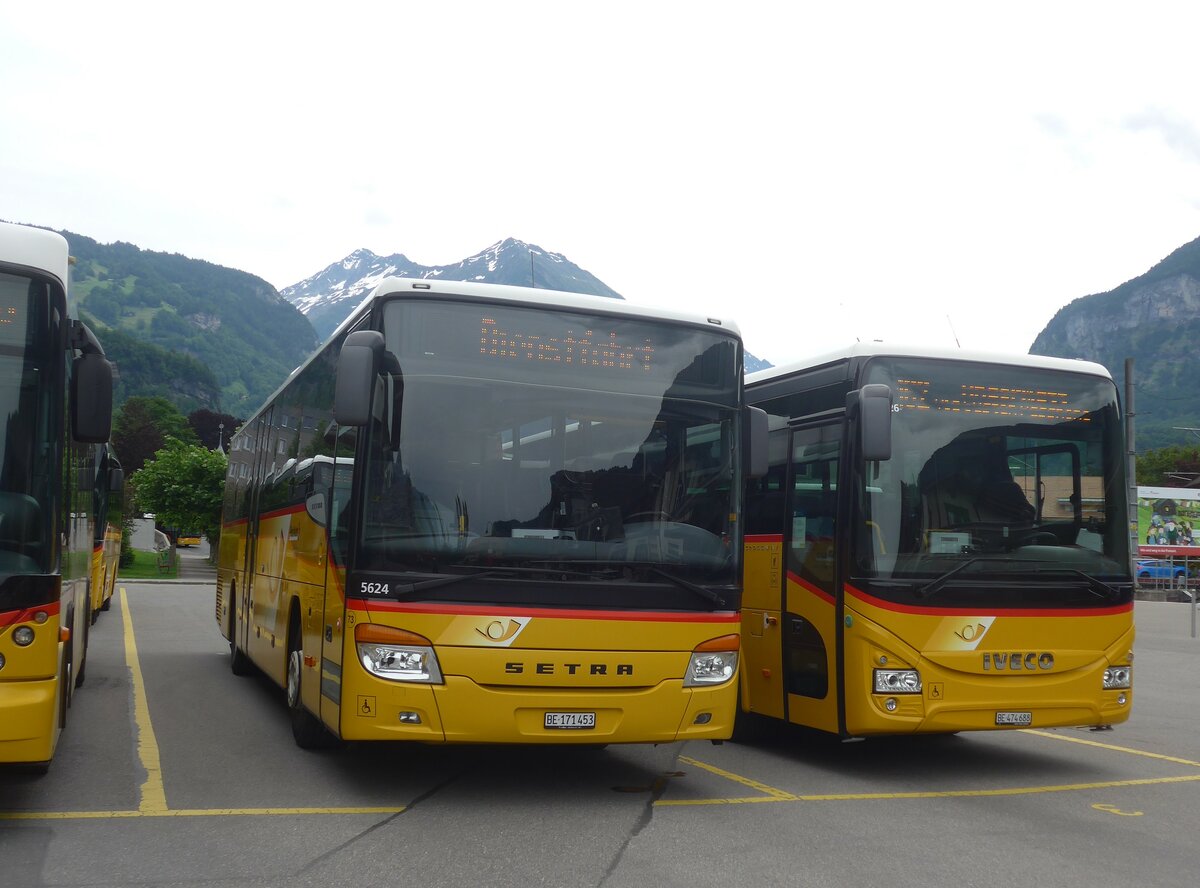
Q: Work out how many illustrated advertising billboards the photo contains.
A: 1